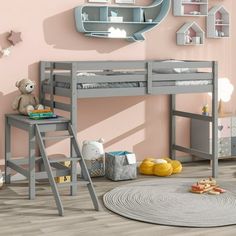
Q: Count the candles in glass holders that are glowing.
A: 0